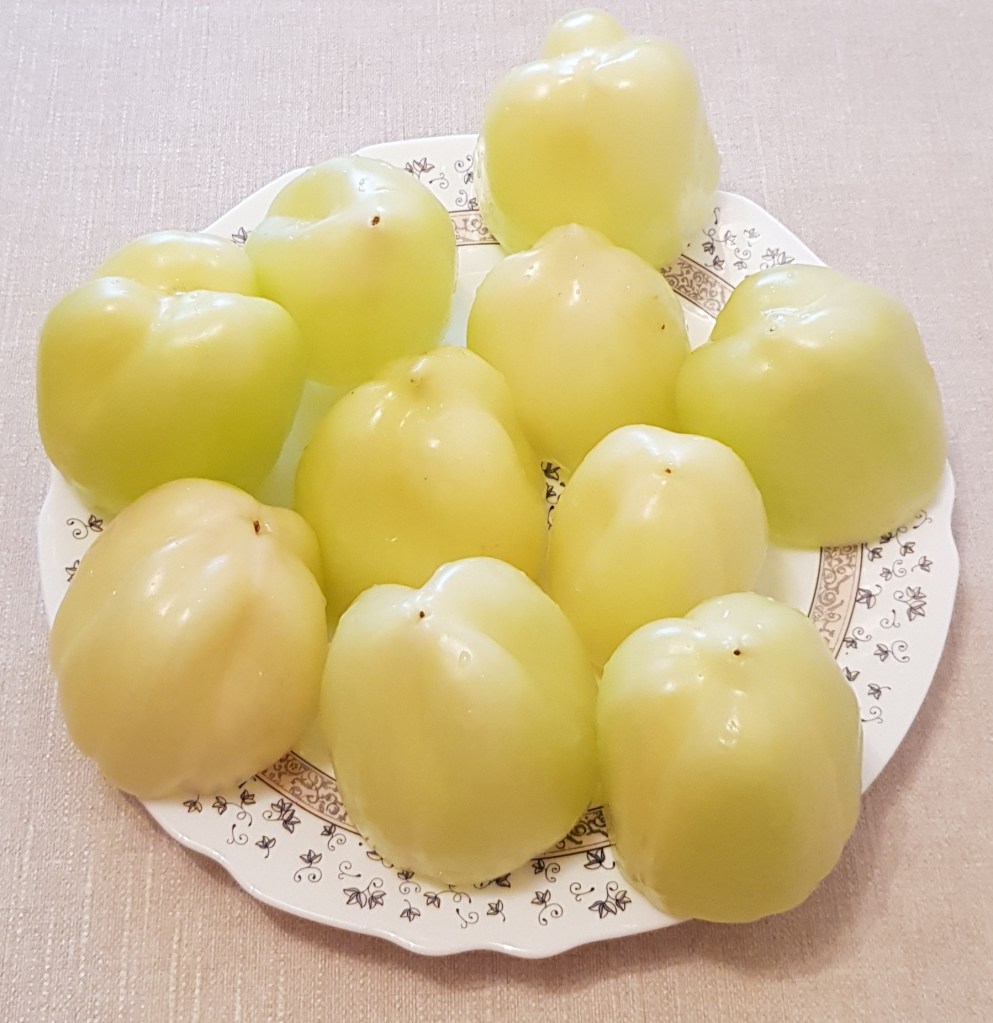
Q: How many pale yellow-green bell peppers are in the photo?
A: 10